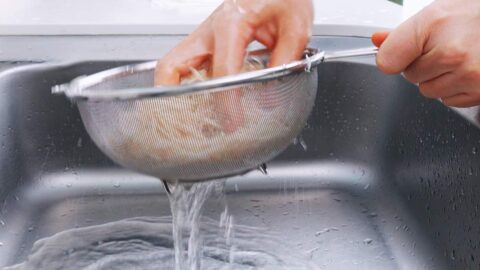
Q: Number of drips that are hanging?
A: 2